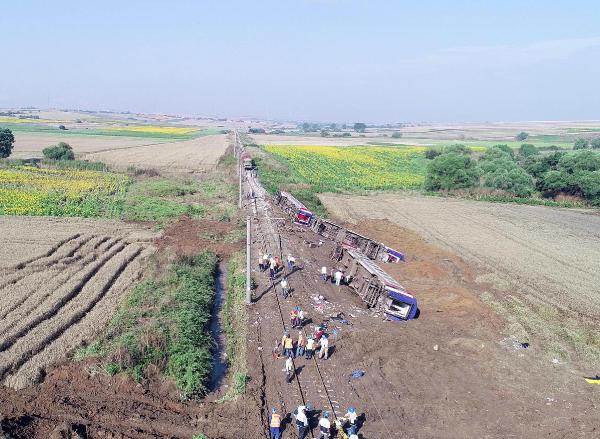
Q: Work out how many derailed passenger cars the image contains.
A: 3